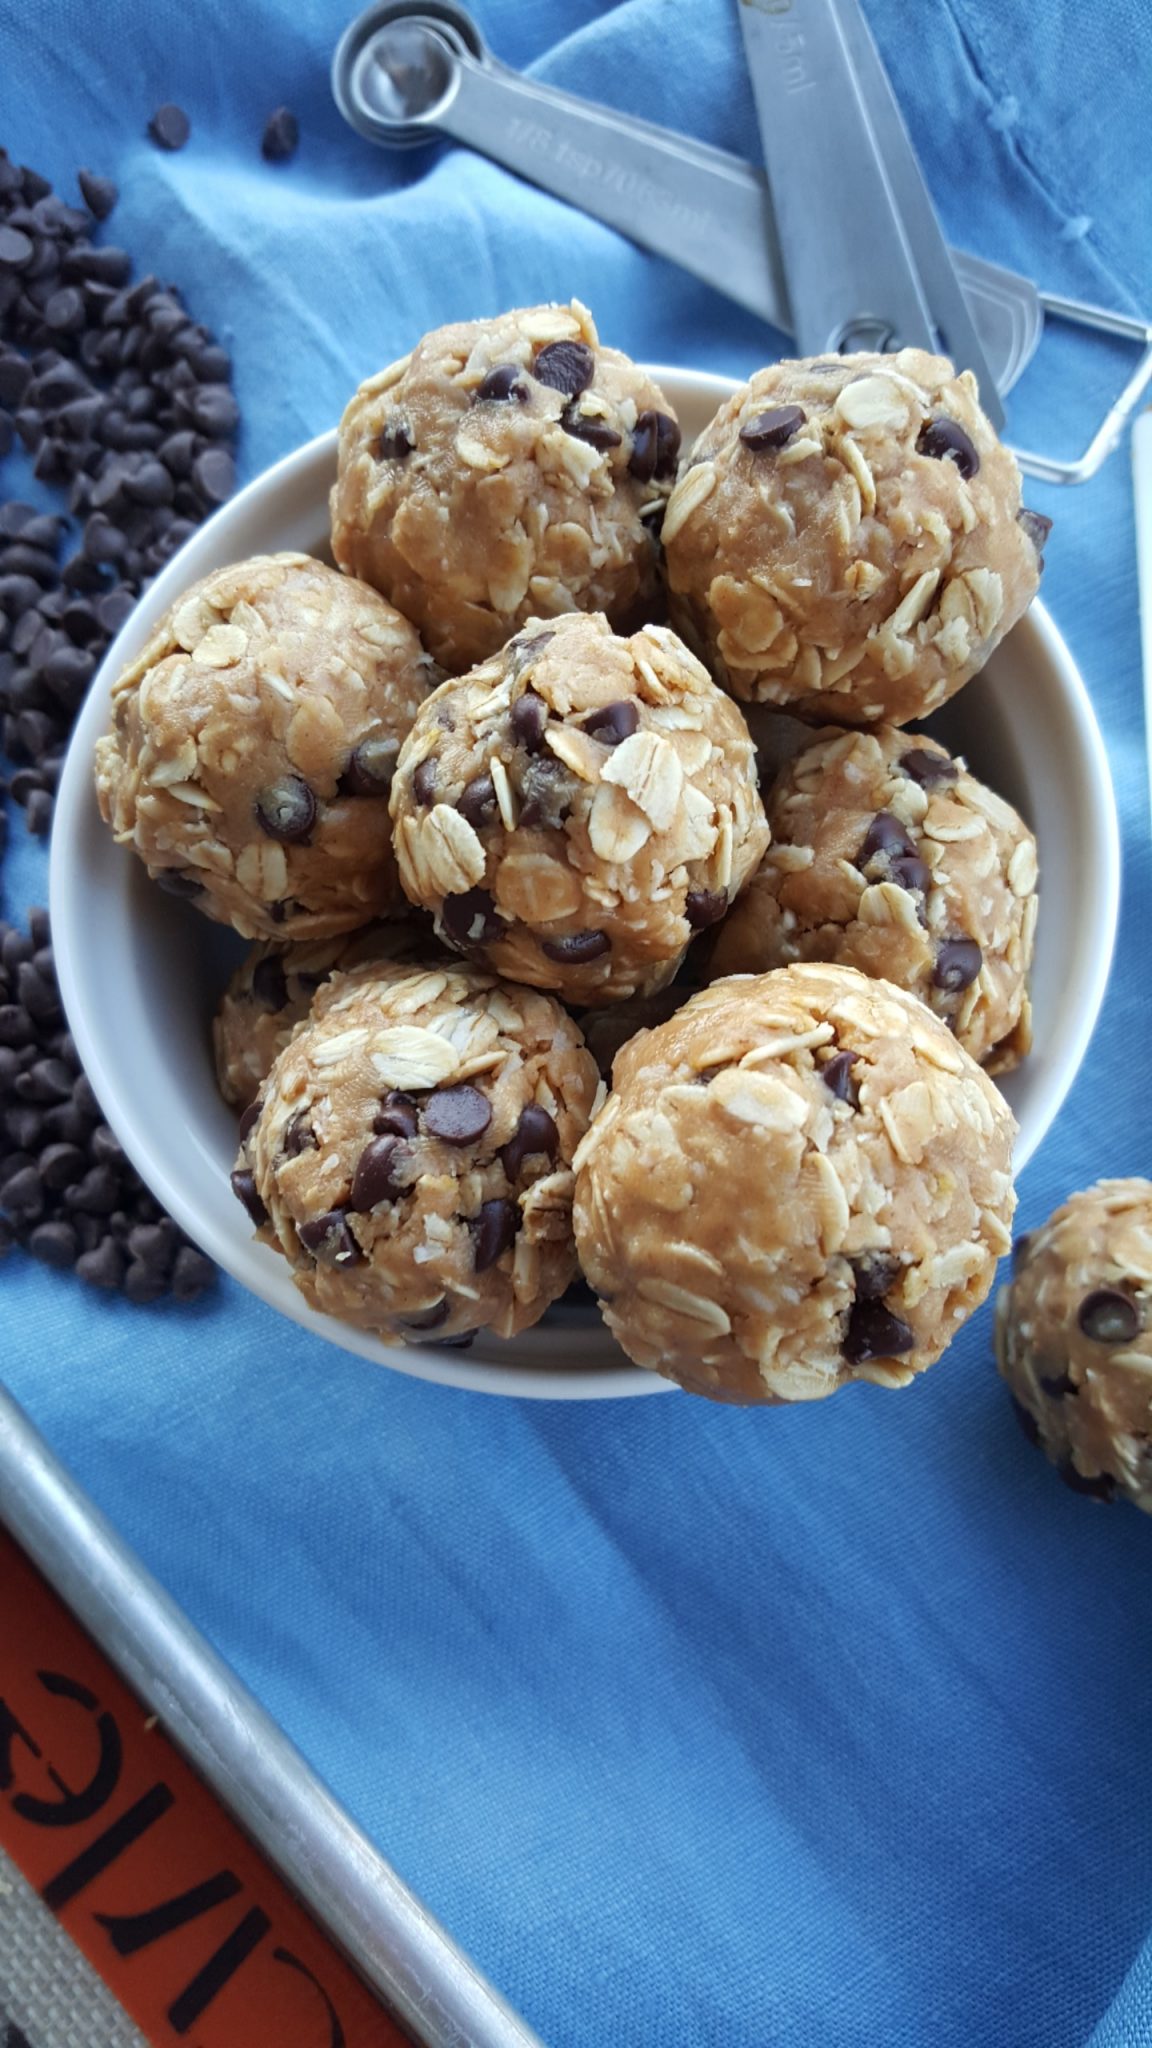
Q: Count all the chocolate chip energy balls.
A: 9